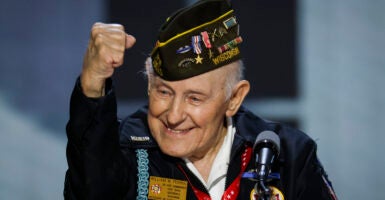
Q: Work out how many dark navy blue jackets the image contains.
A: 1